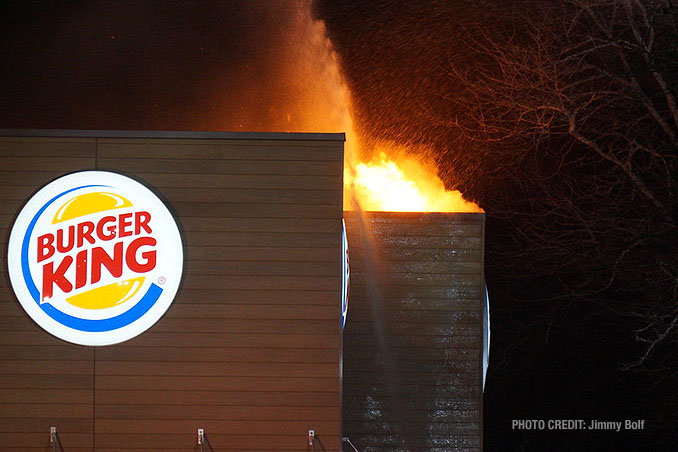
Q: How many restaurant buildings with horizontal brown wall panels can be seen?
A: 1